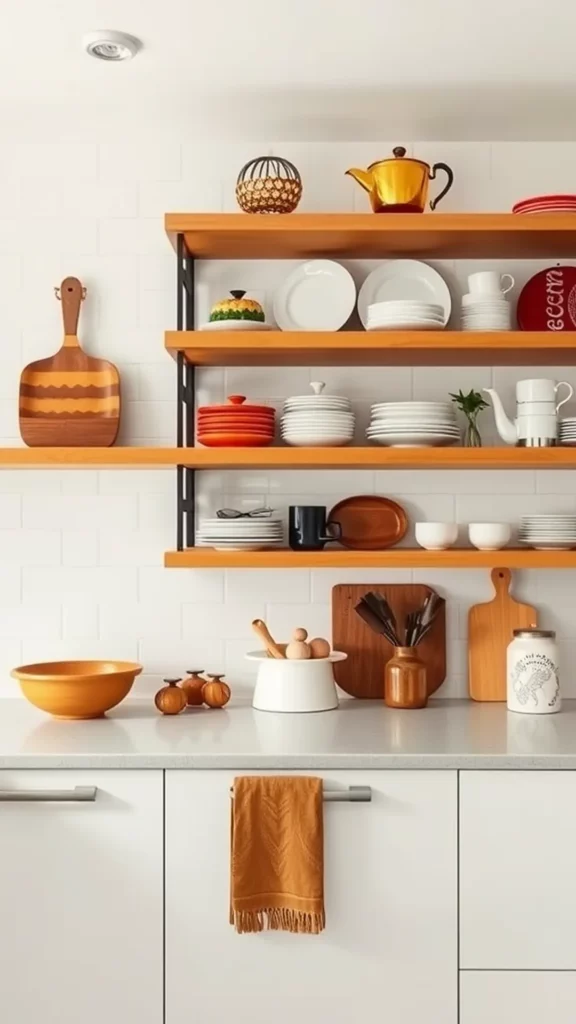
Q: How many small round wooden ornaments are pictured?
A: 3